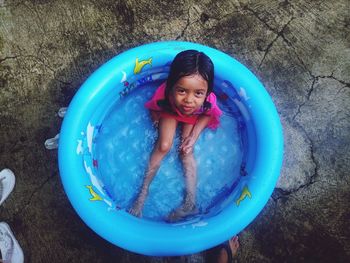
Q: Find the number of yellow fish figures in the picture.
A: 3